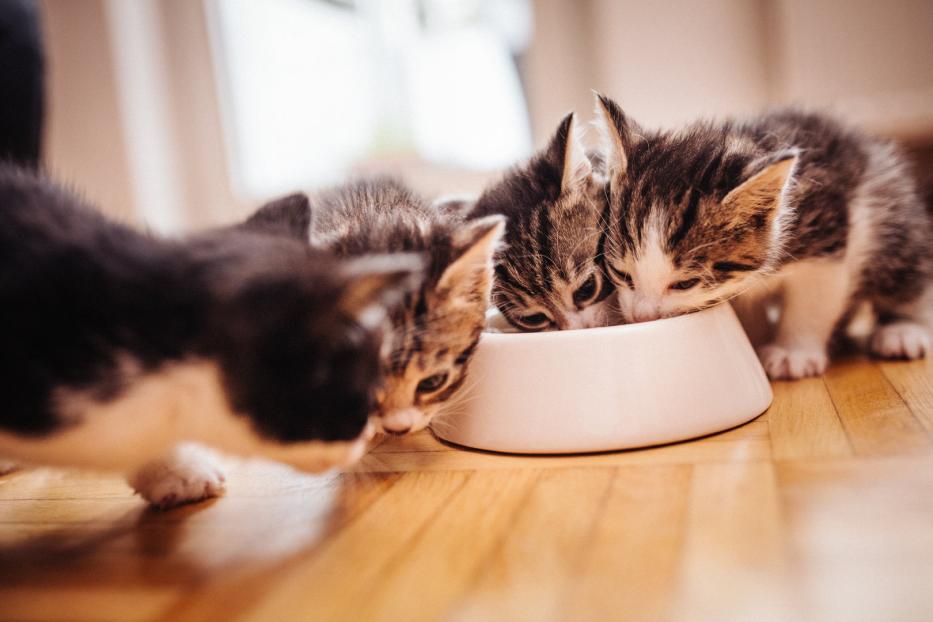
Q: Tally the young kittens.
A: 4